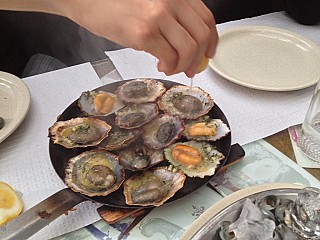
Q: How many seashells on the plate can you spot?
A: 12